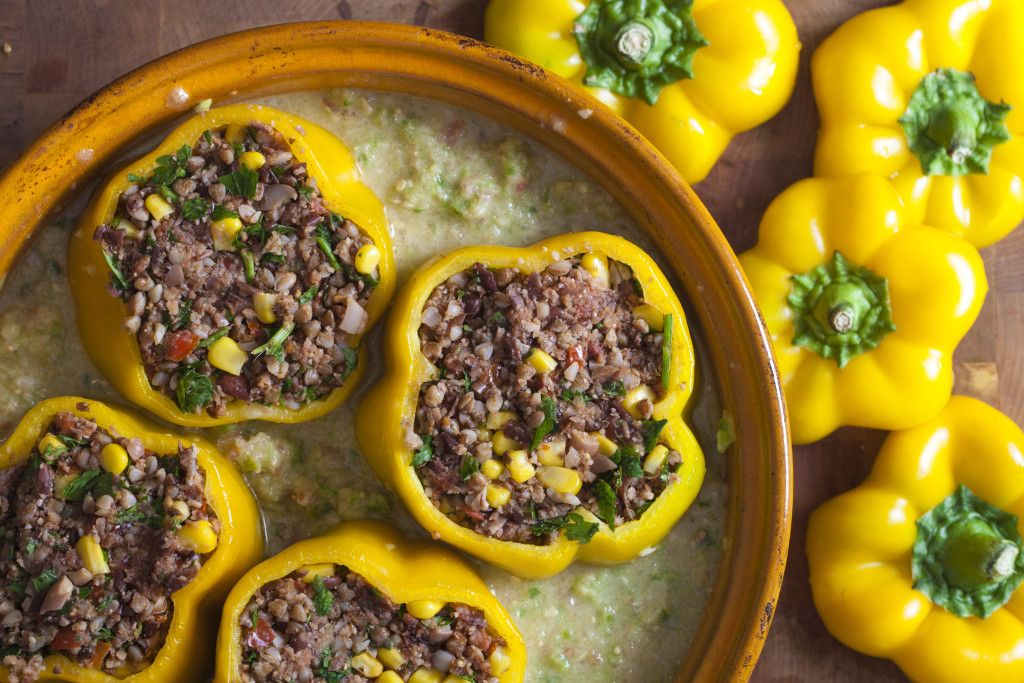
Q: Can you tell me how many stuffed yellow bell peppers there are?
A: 4